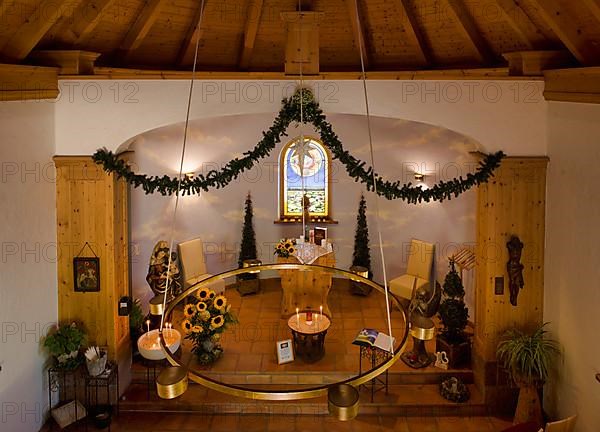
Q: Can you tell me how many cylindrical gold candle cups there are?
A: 6